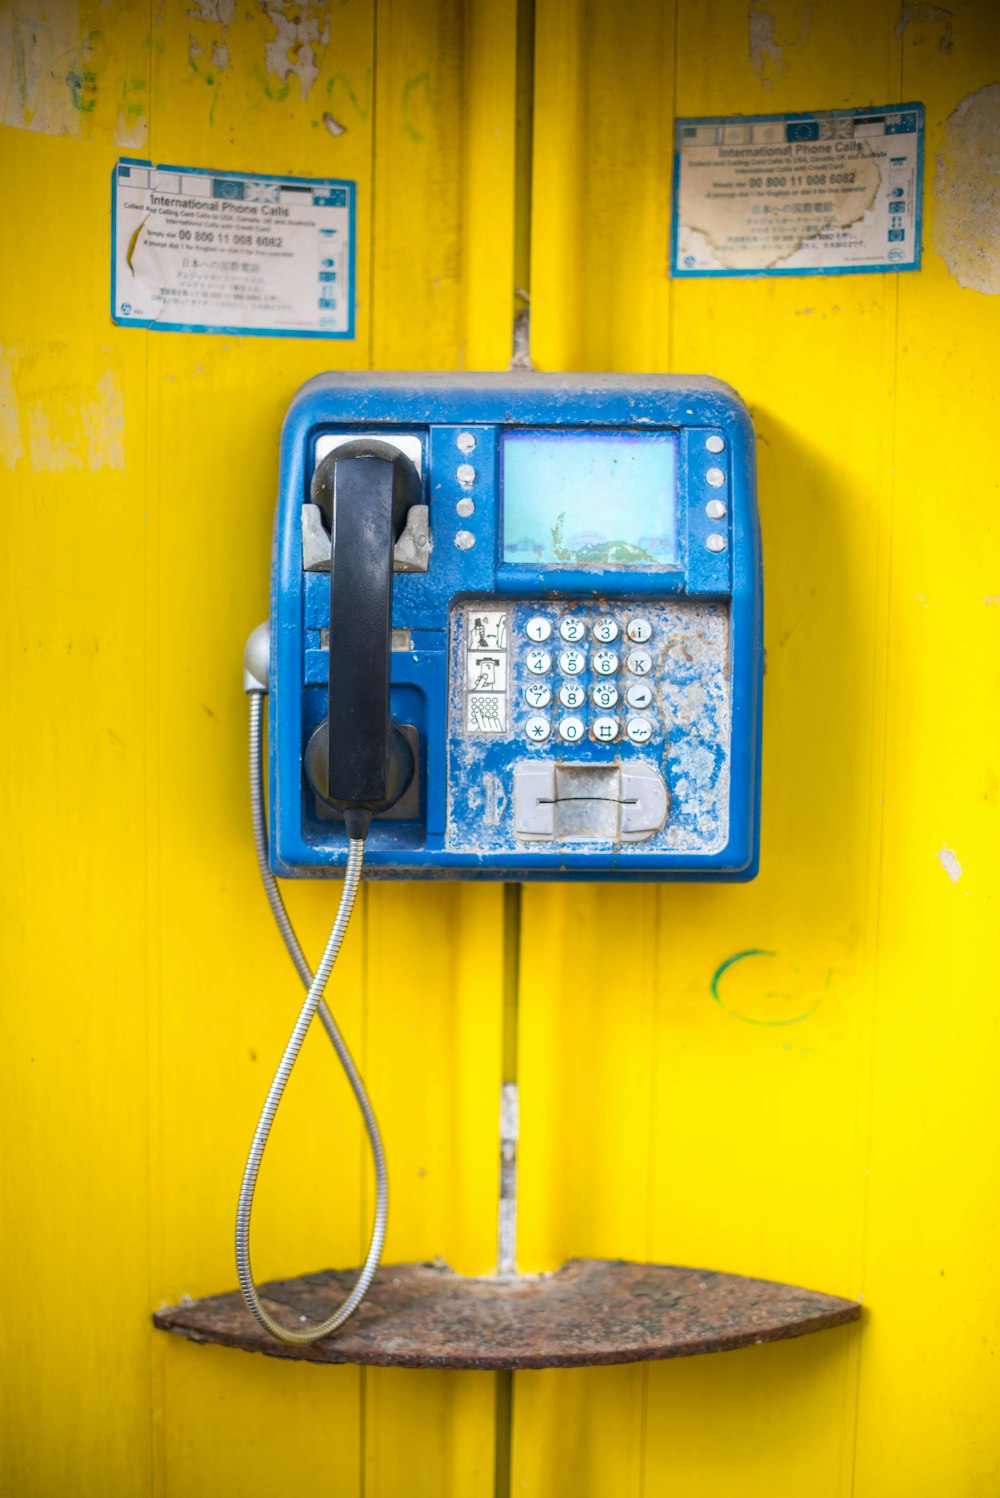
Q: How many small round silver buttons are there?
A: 8